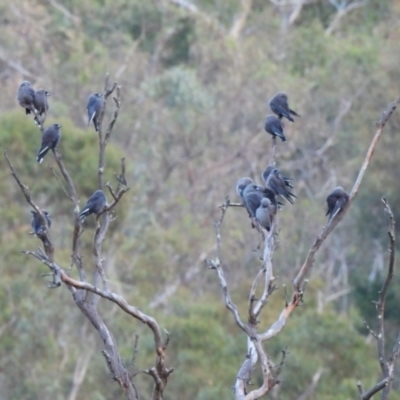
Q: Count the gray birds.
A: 15